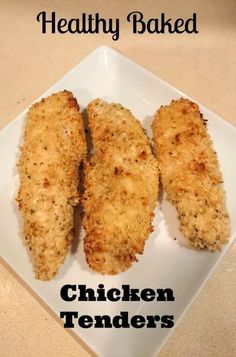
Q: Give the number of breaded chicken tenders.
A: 3